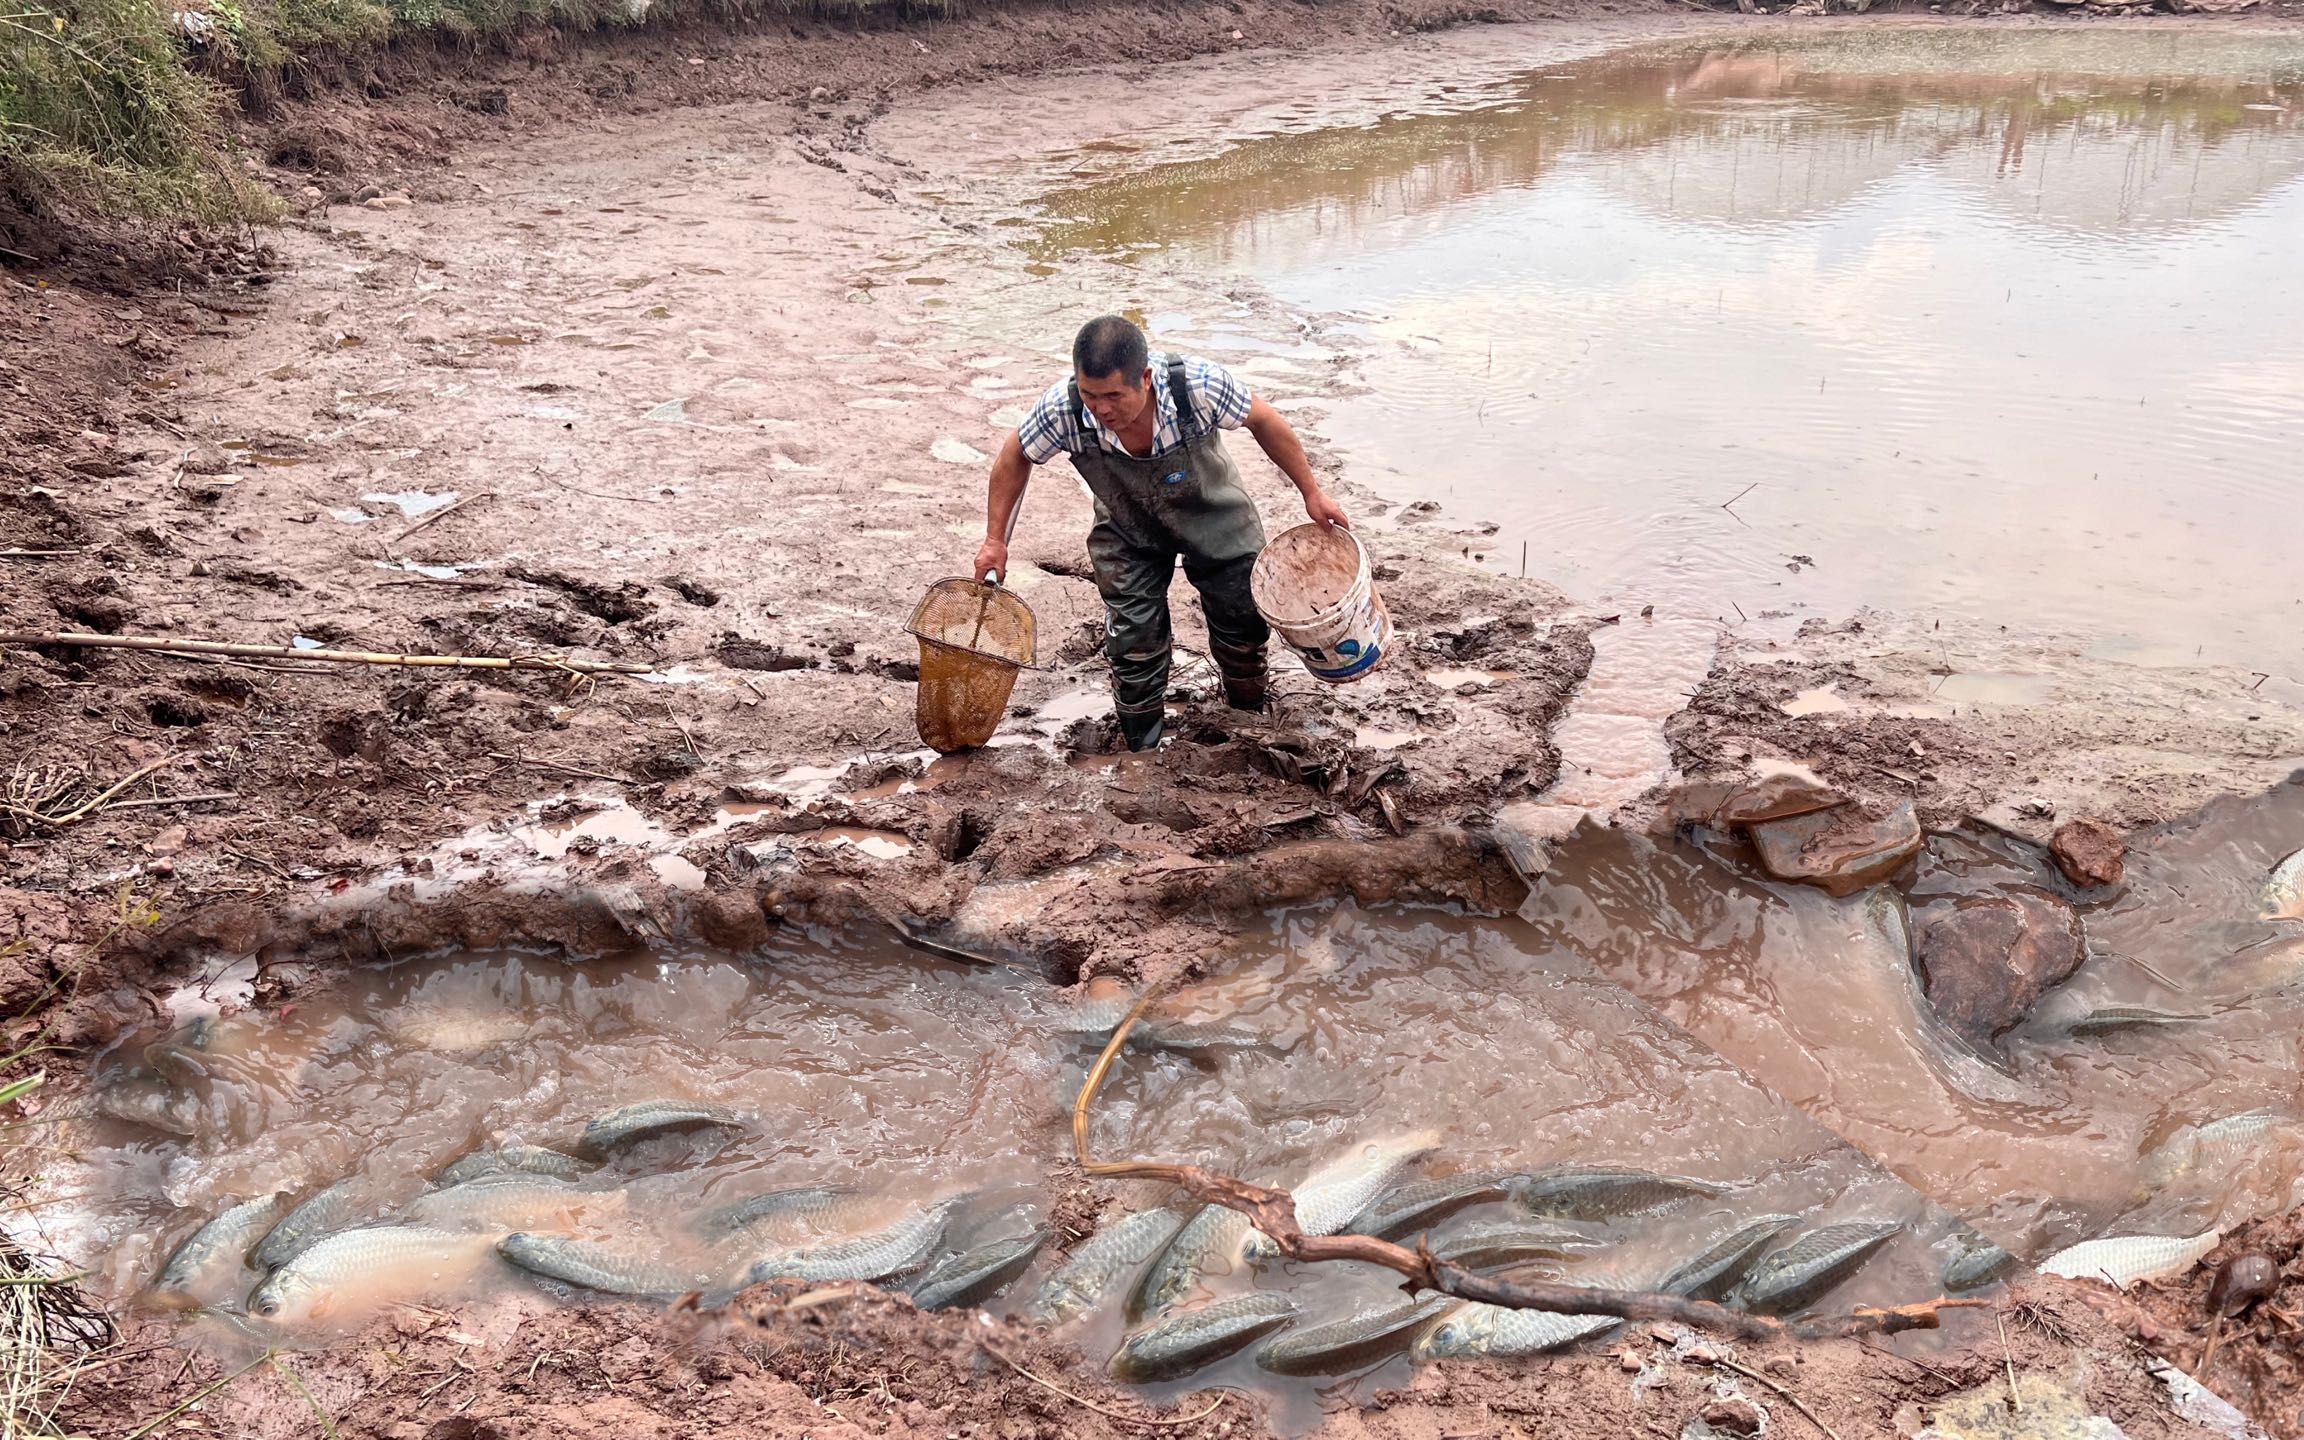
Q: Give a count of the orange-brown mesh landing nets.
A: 1